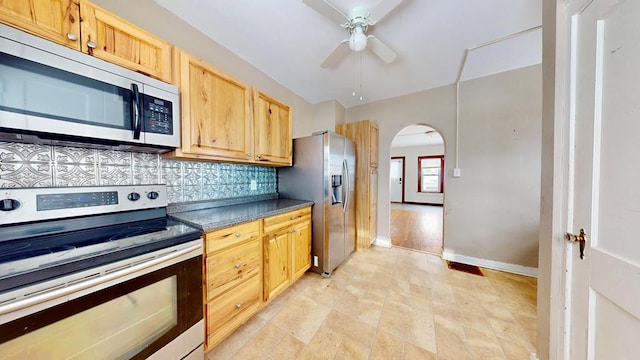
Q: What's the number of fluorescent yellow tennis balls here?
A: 0